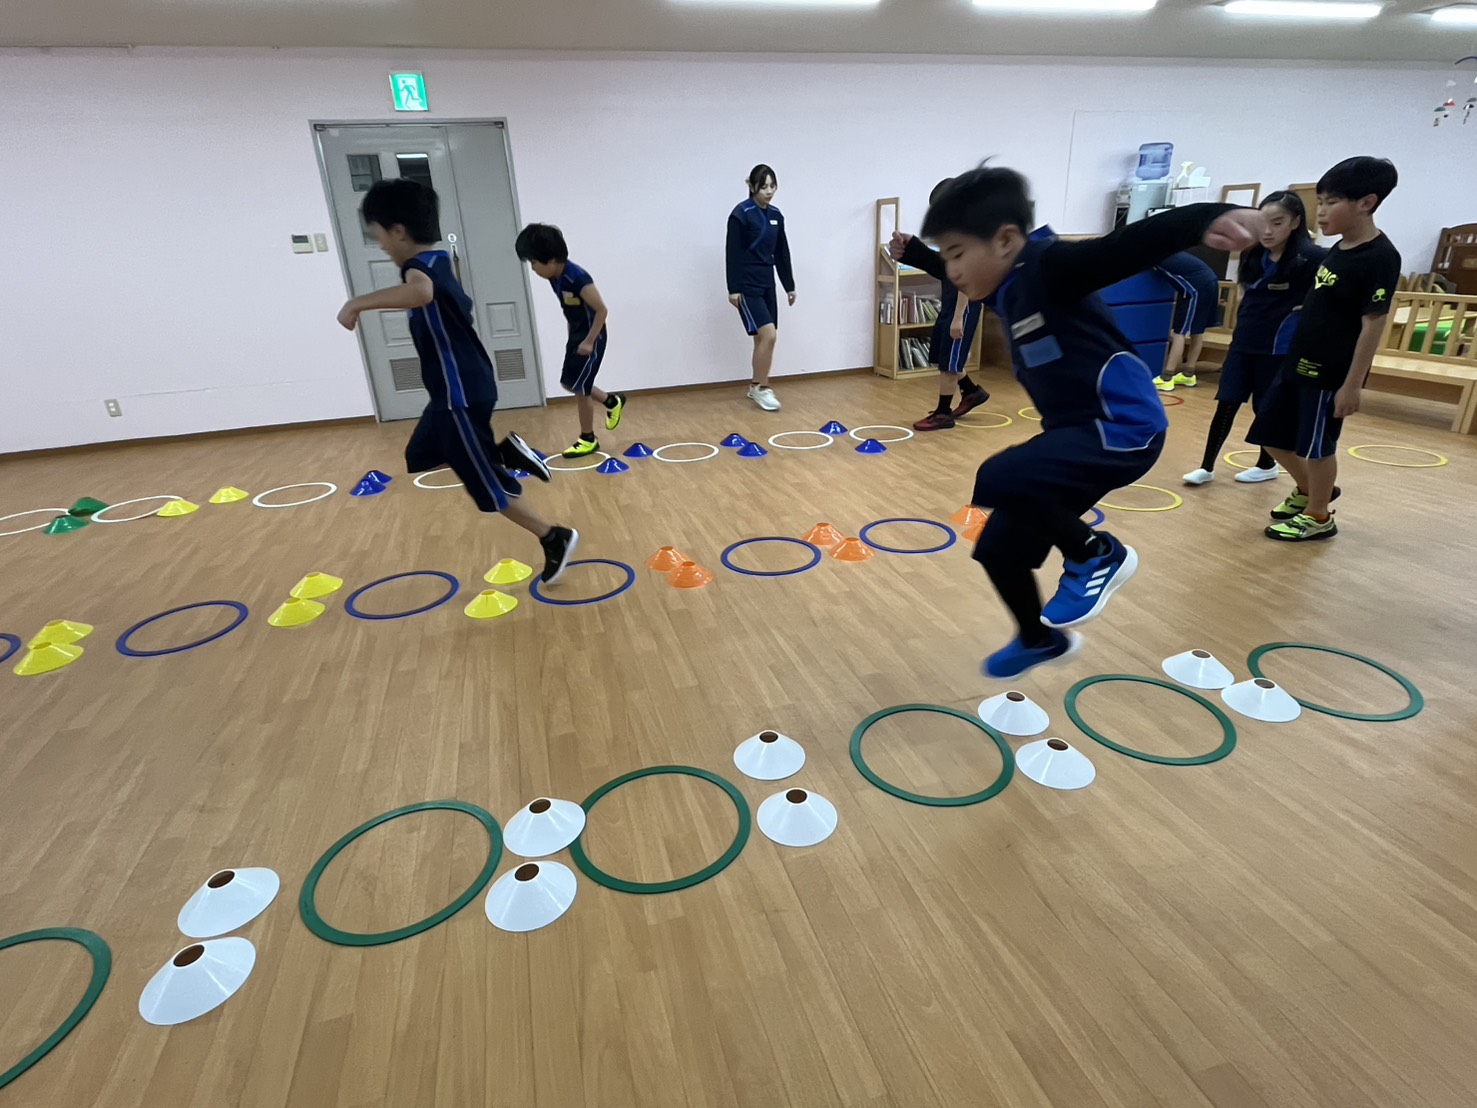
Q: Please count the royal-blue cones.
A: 10